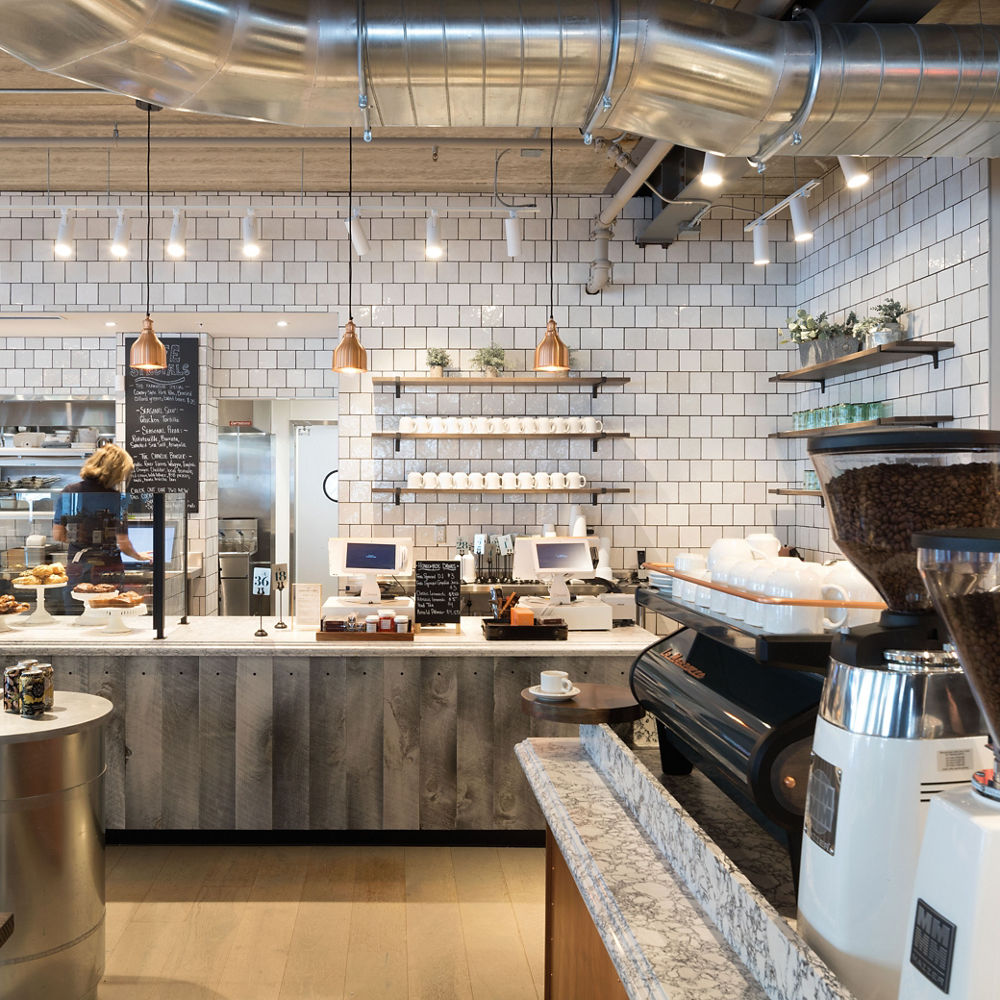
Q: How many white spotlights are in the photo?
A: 11